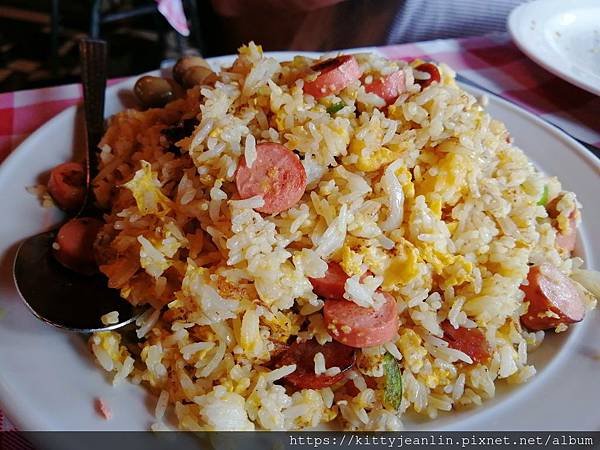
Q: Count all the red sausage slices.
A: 12